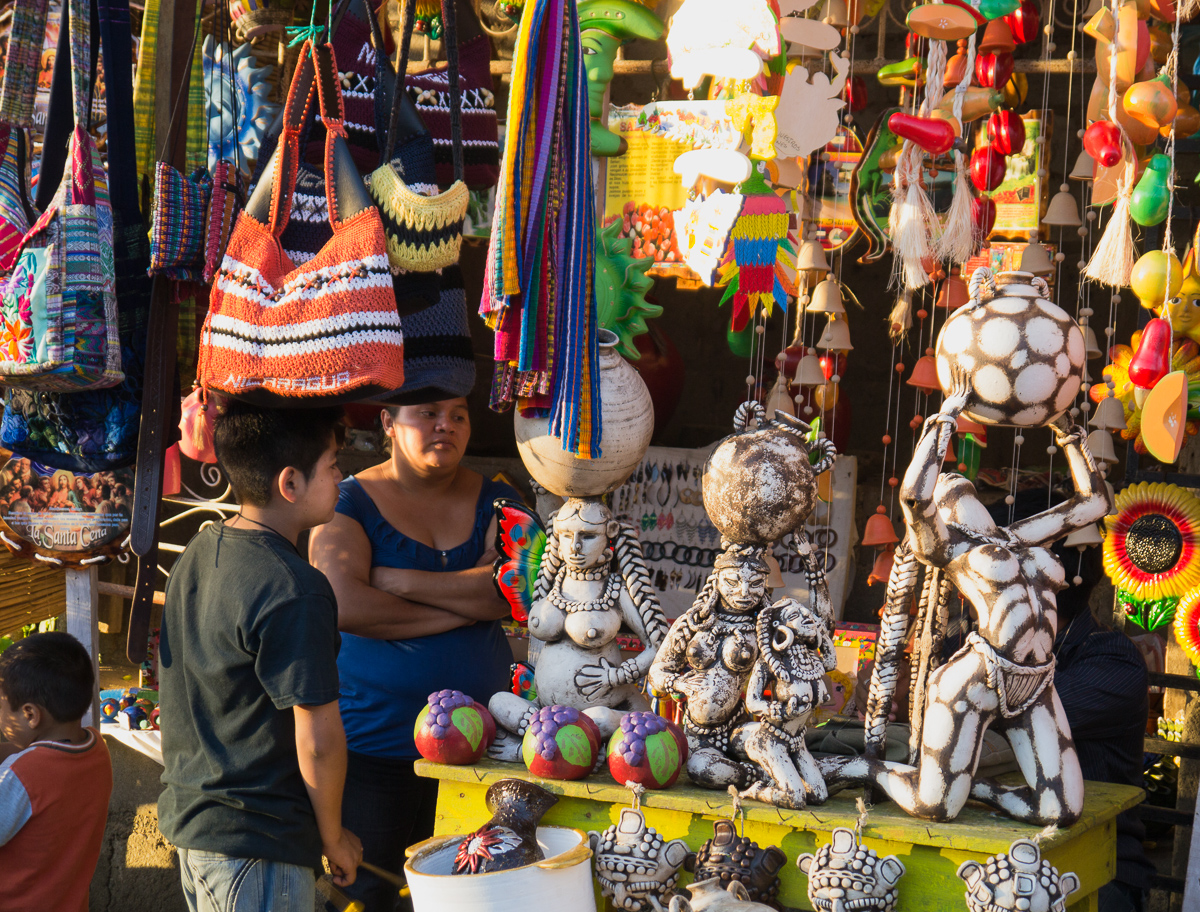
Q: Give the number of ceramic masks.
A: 4